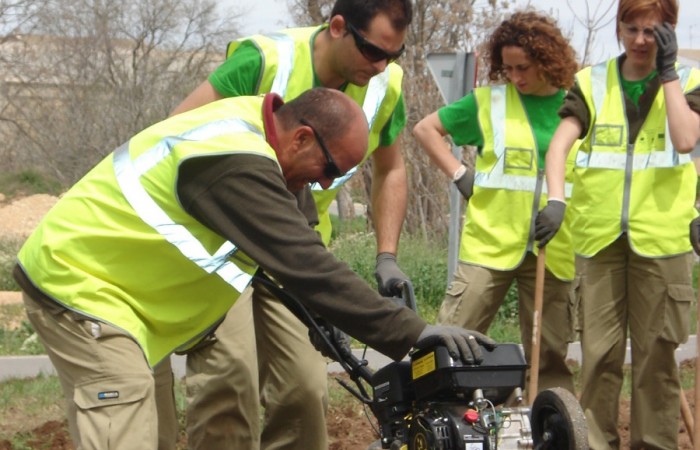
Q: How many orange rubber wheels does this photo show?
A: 0